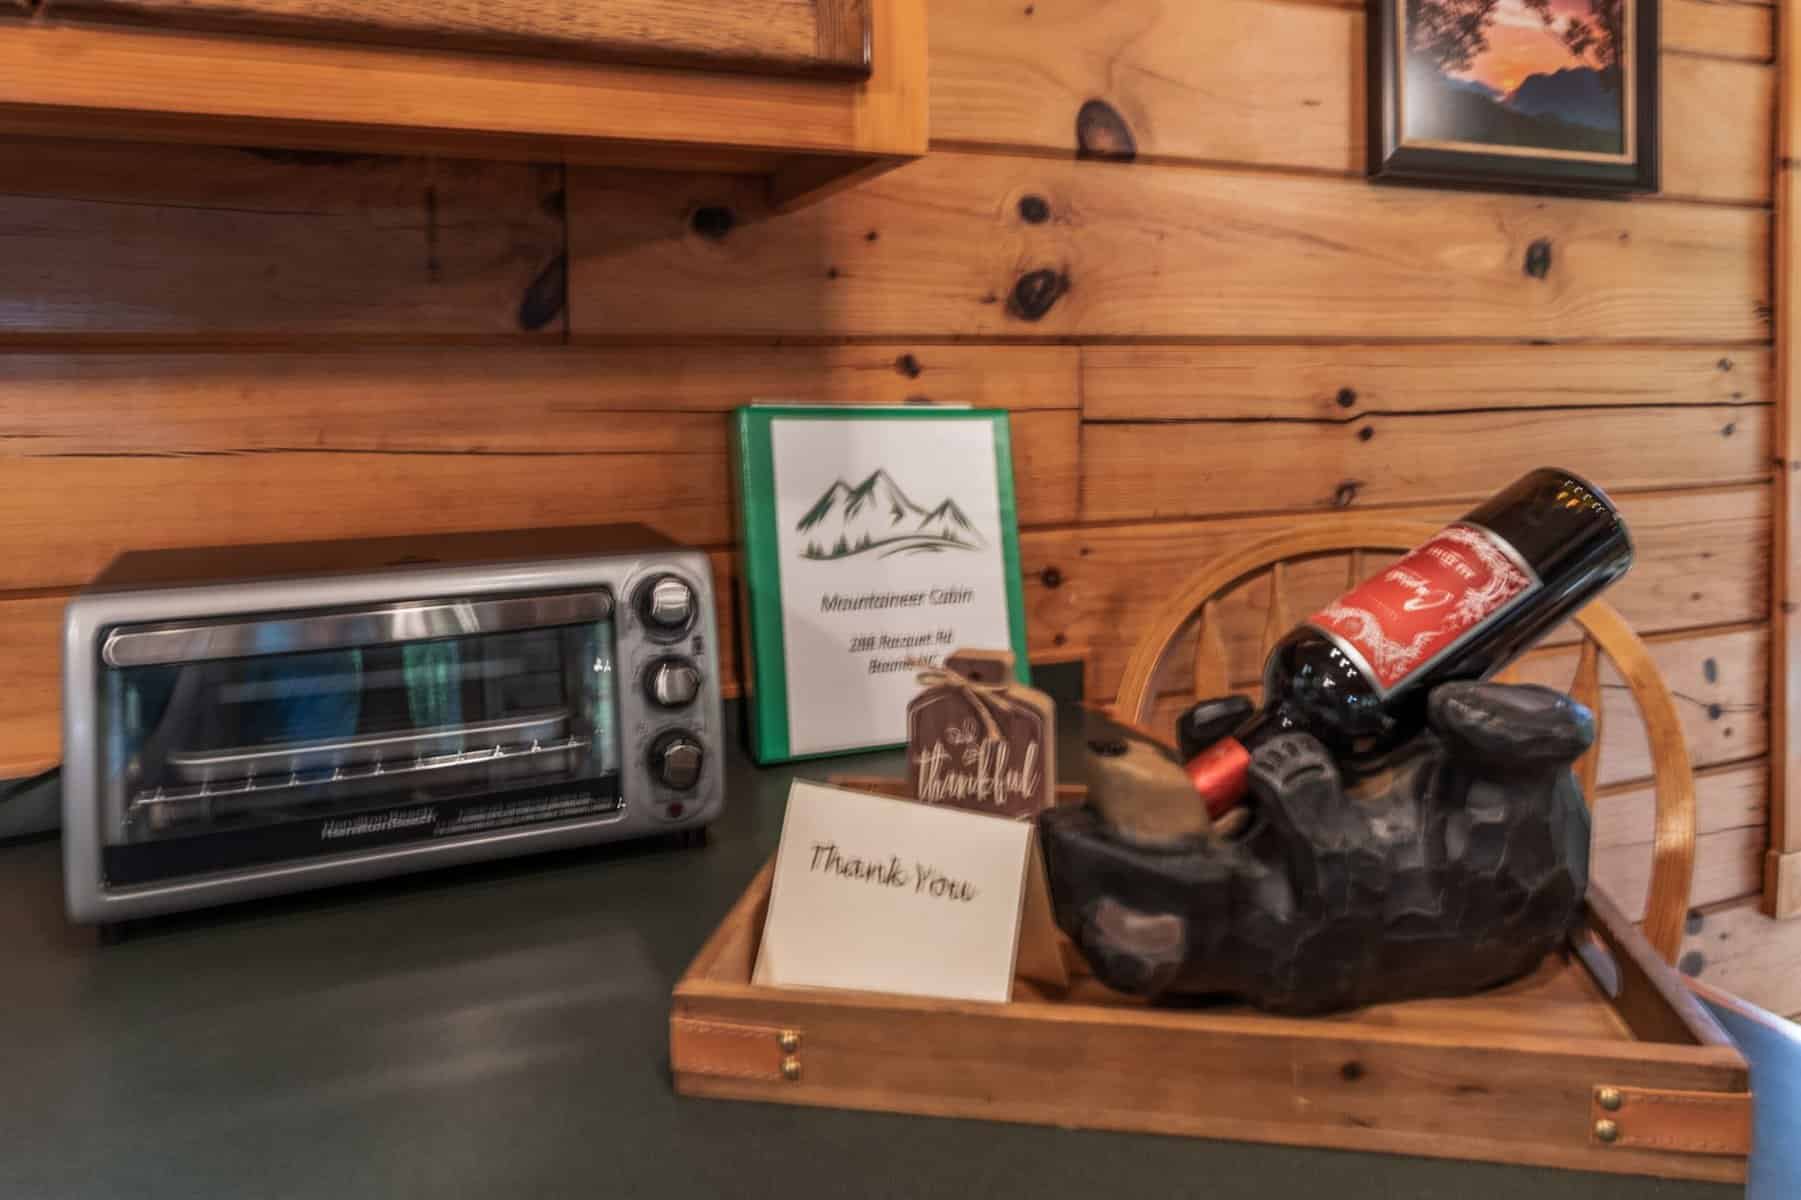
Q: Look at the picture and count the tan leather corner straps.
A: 2